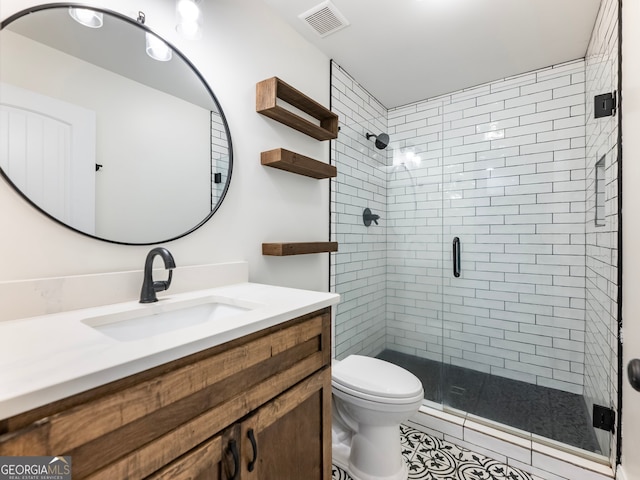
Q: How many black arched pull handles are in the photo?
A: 2